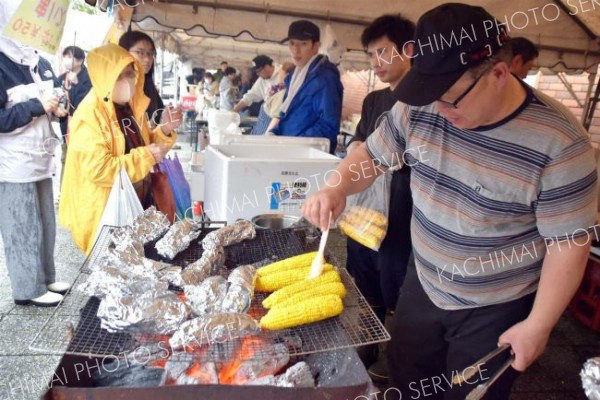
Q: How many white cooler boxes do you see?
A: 1